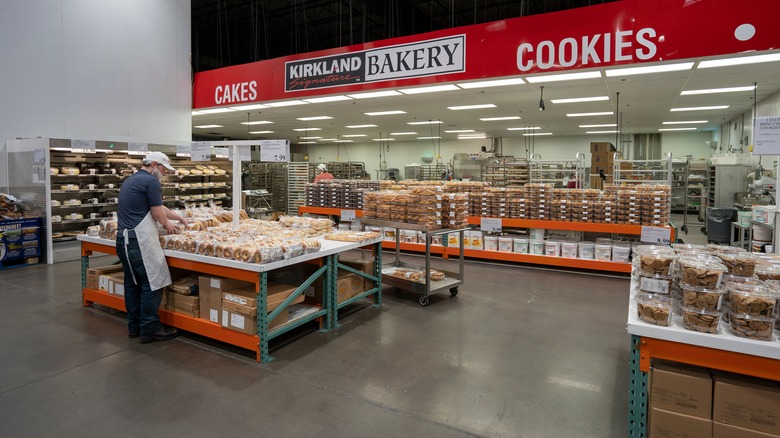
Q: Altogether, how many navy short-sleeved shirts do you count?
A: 1